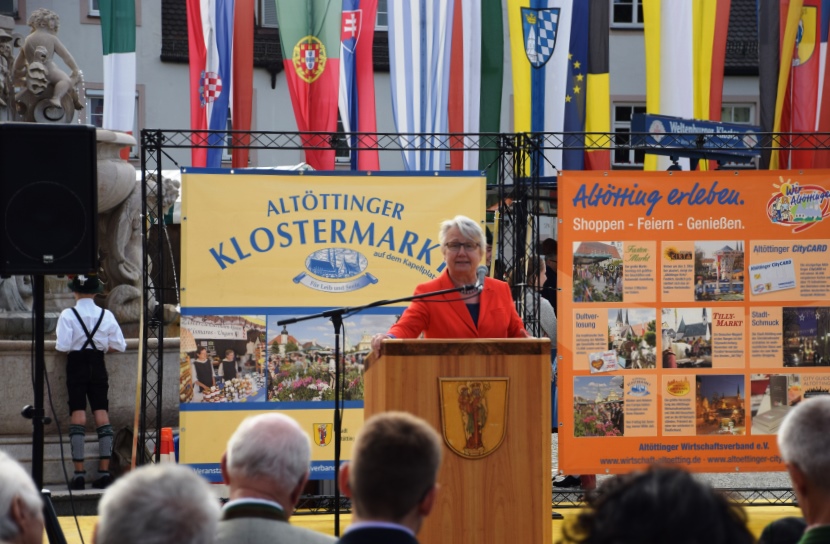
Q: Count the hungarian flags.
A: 1